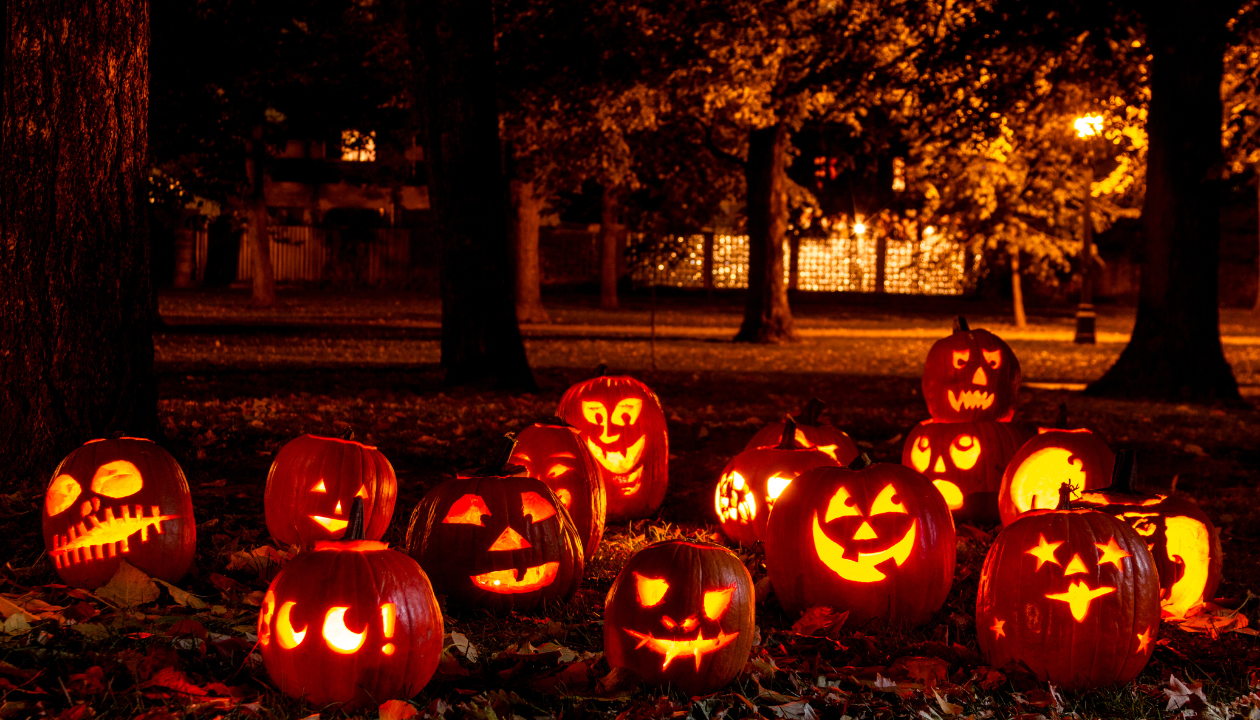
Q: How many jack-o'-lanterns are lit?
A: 15